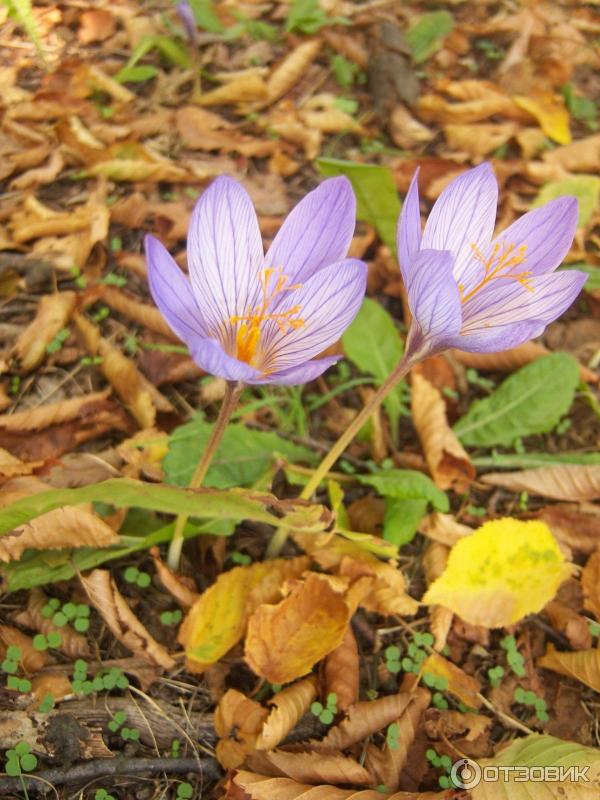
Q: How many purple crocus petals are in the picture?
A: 12